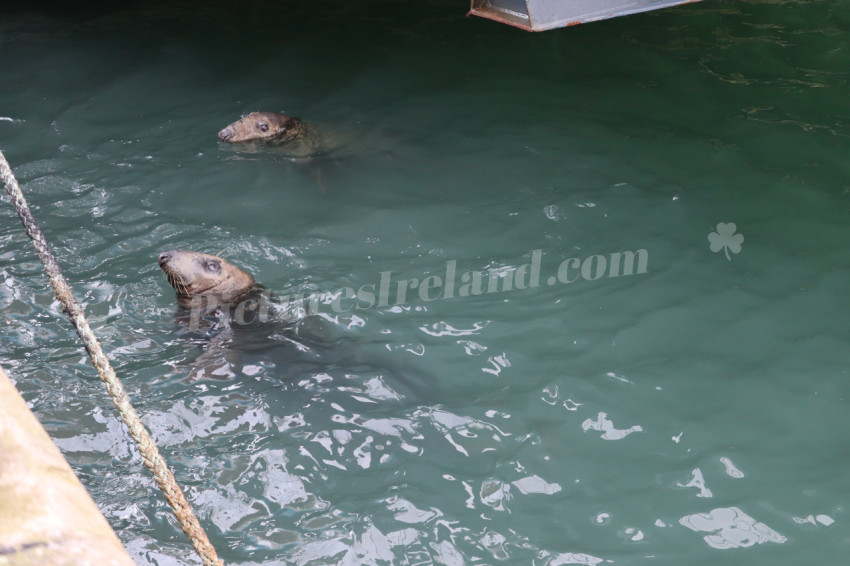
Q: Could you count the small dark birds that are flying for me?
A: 0